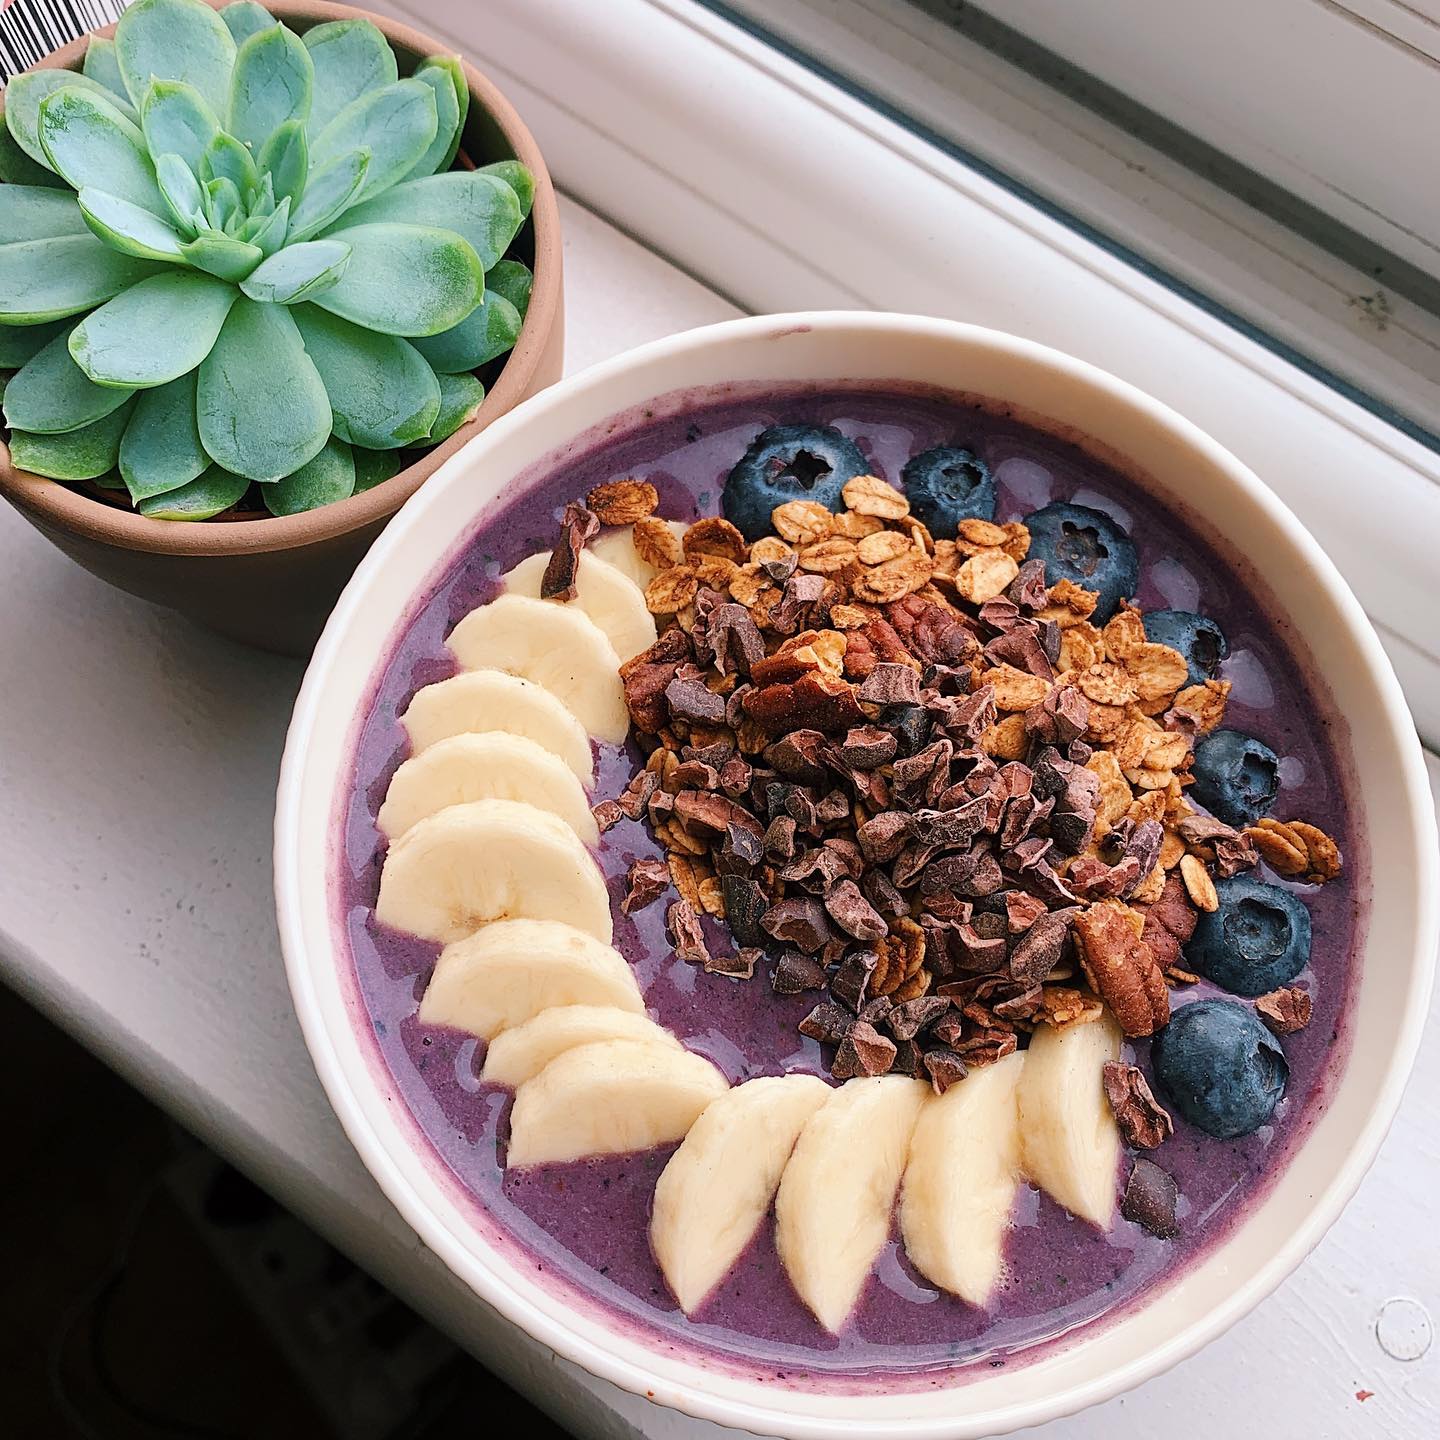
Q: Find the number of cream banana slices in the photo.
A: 13